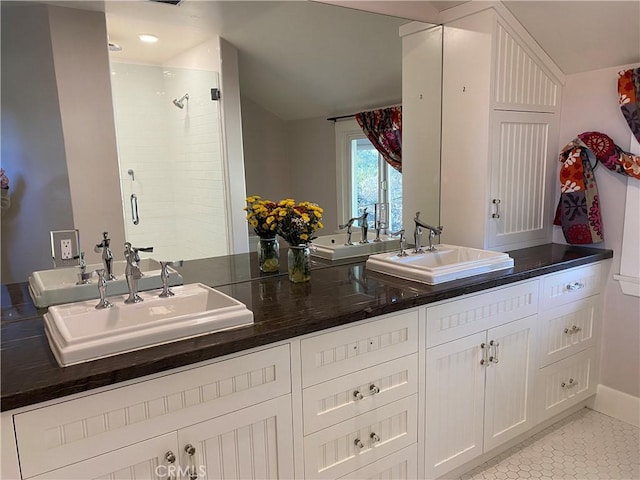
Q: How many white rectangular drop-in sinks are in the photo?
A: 2